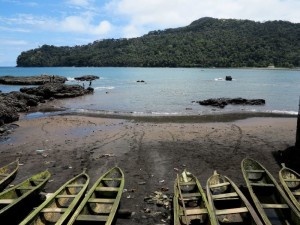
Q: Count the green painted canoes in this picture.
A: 8